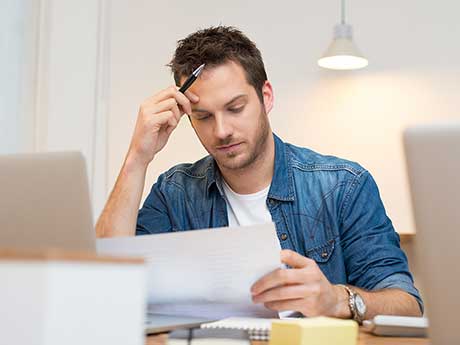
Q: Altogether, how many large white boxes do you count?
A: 1